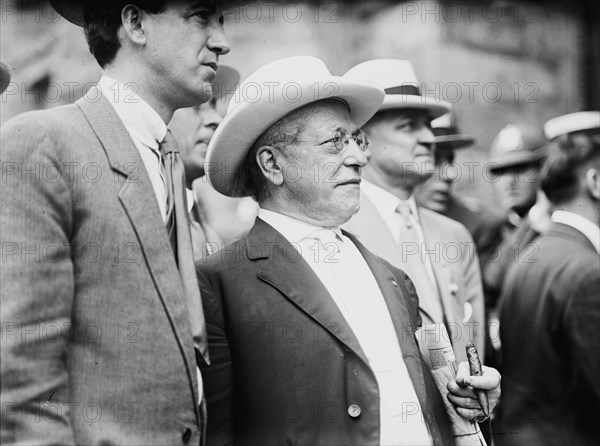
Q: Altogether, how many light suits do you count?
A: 2